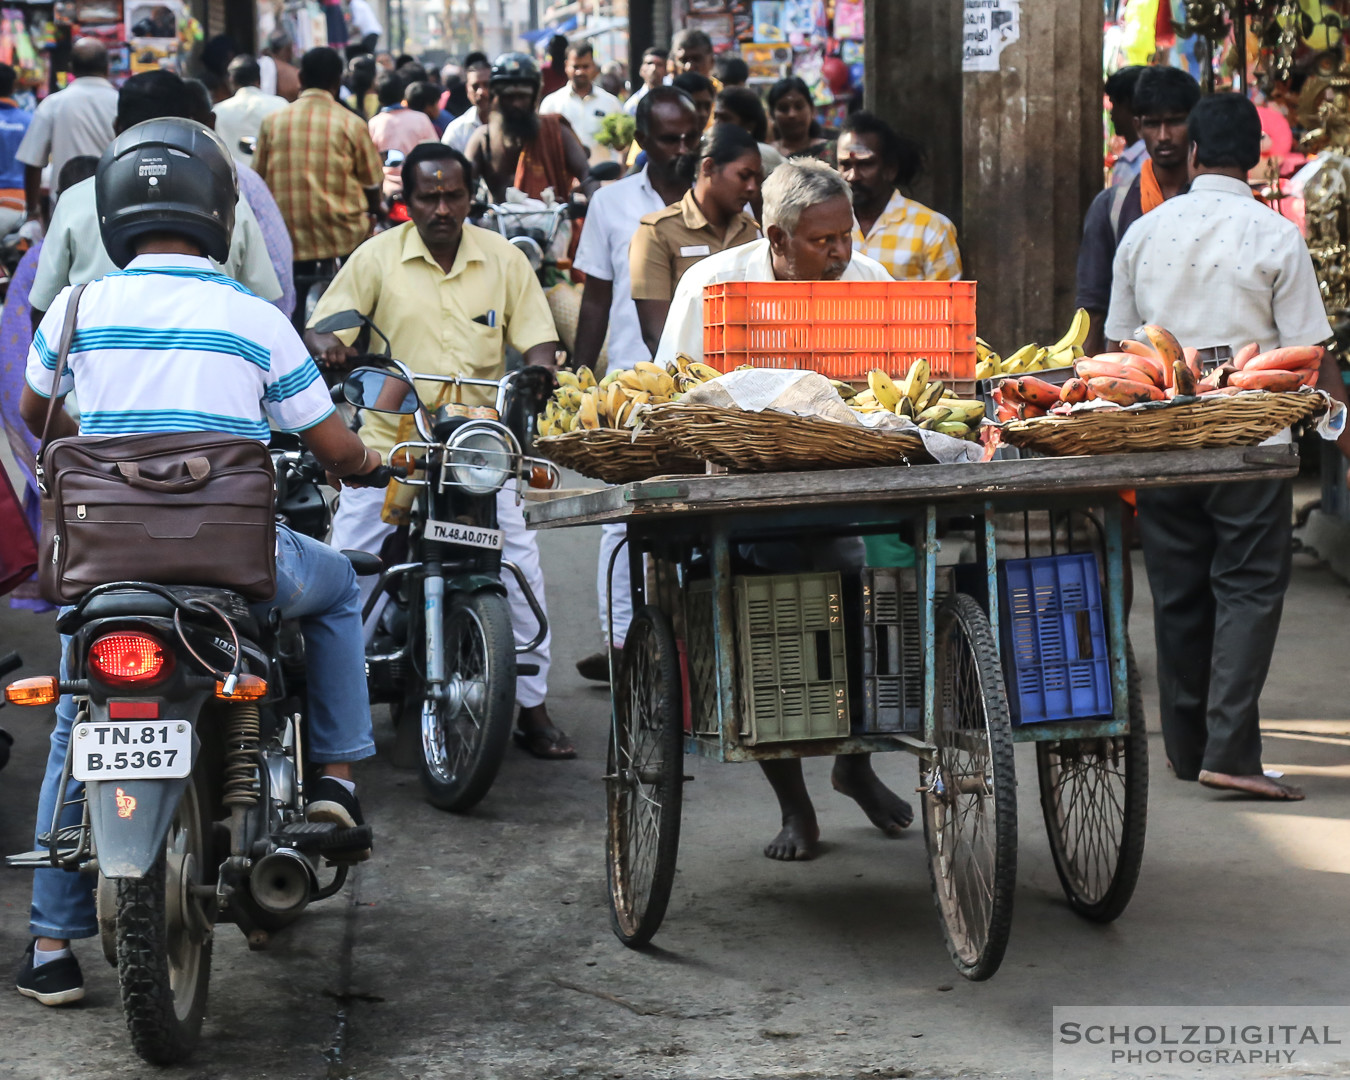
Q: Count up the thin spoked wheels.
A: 3